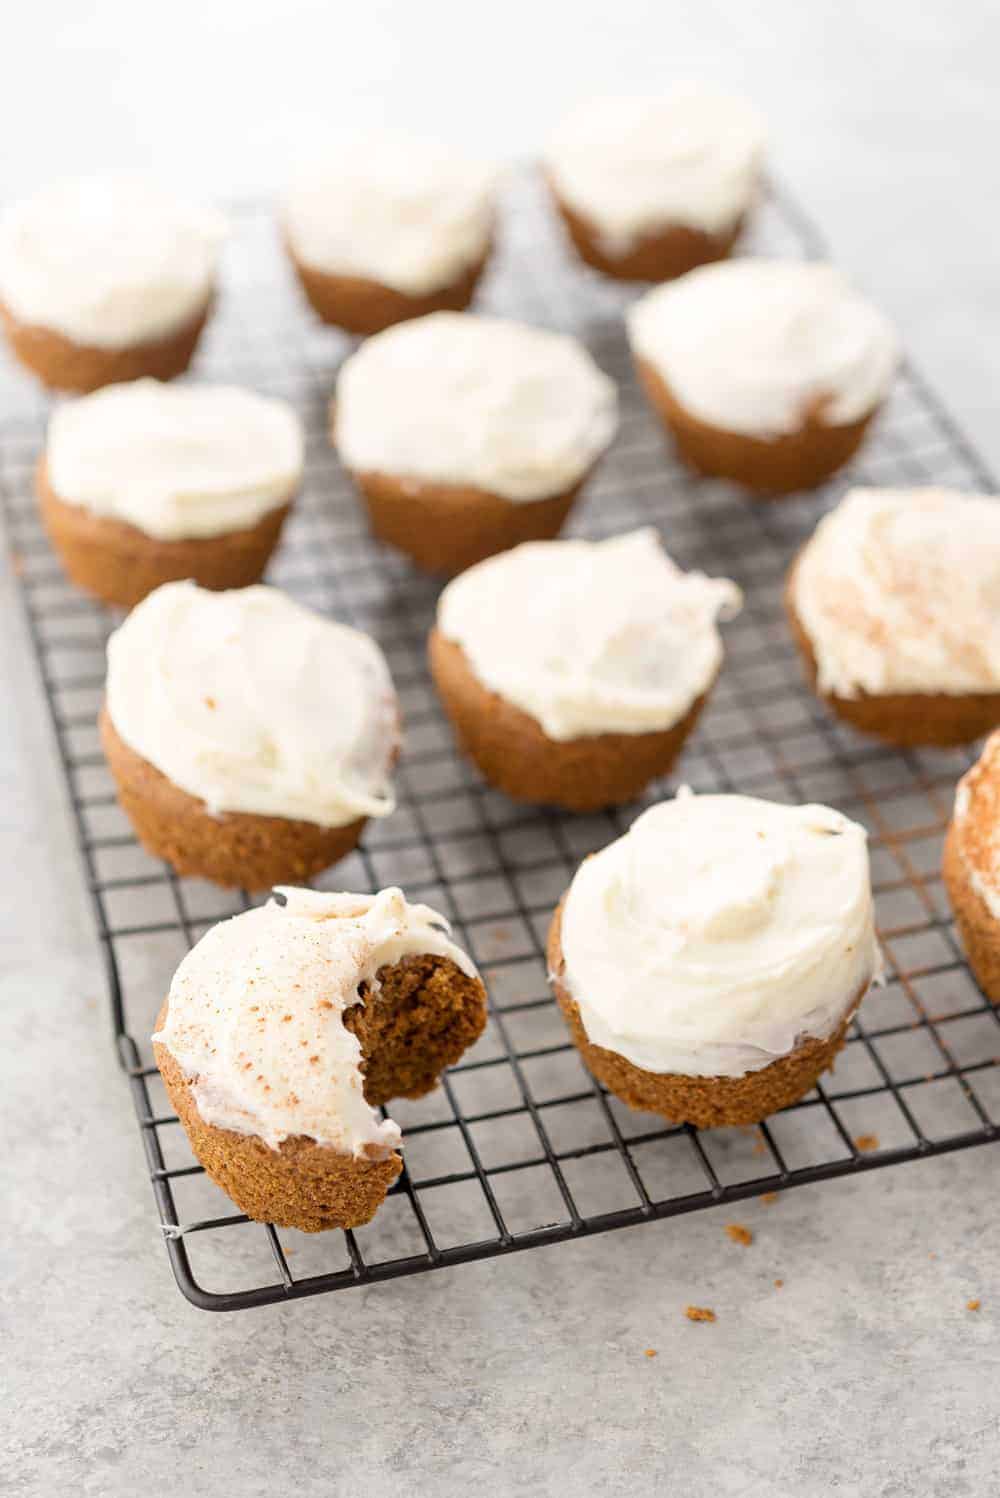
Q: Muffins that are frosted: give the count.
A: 12